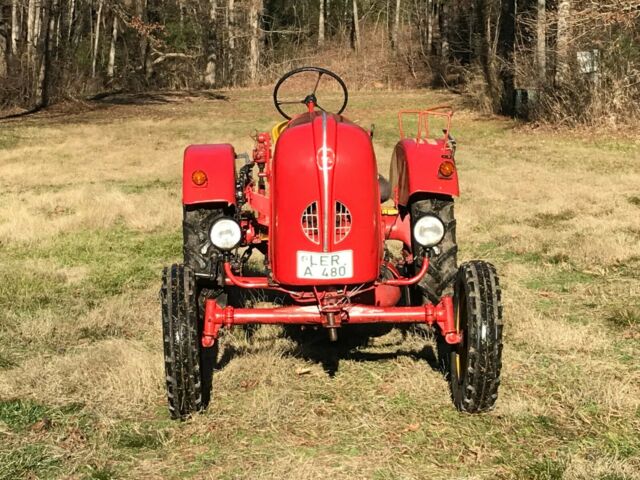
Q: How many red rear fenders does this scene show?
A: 2